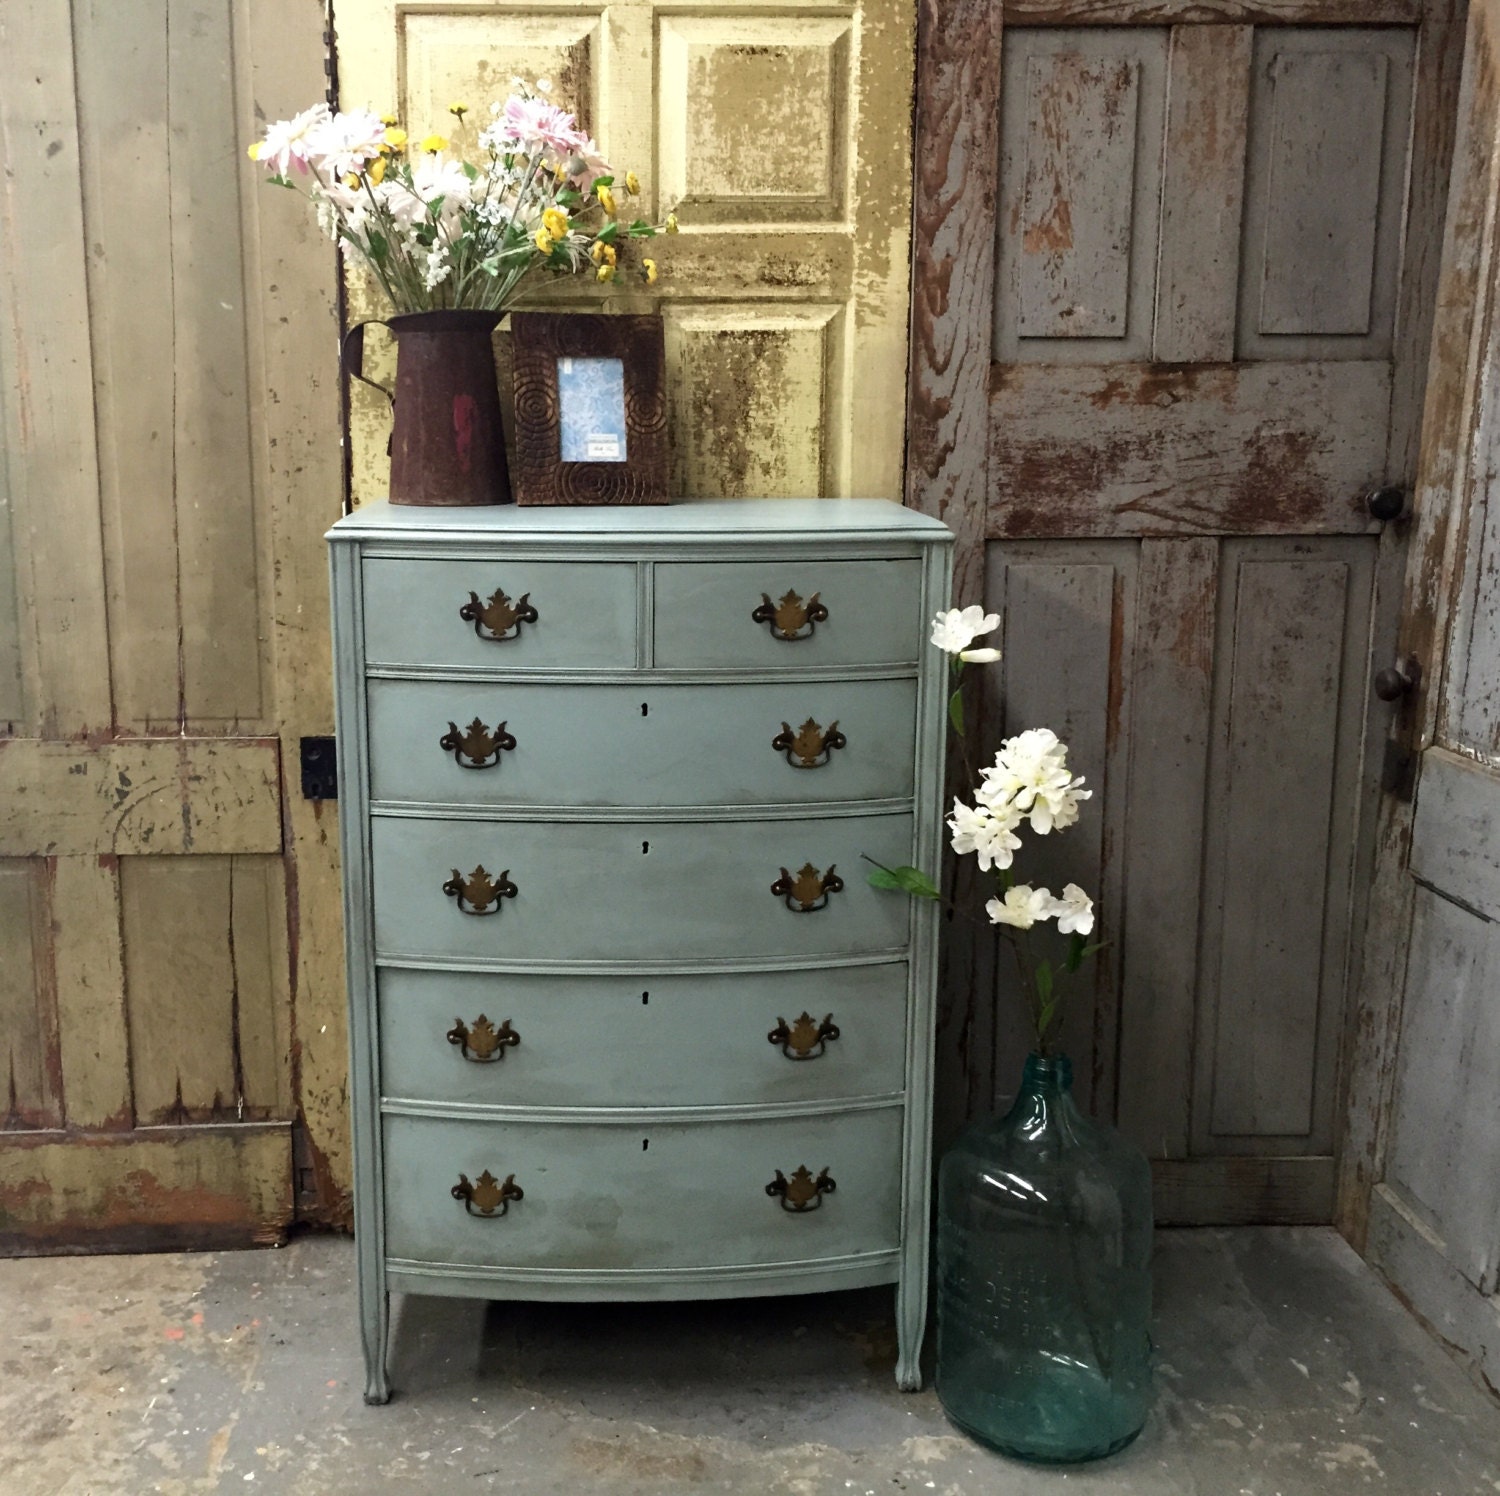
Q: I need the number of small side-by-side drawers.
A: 2